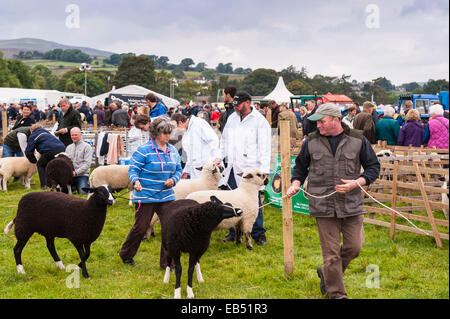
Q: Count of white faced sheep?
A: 2